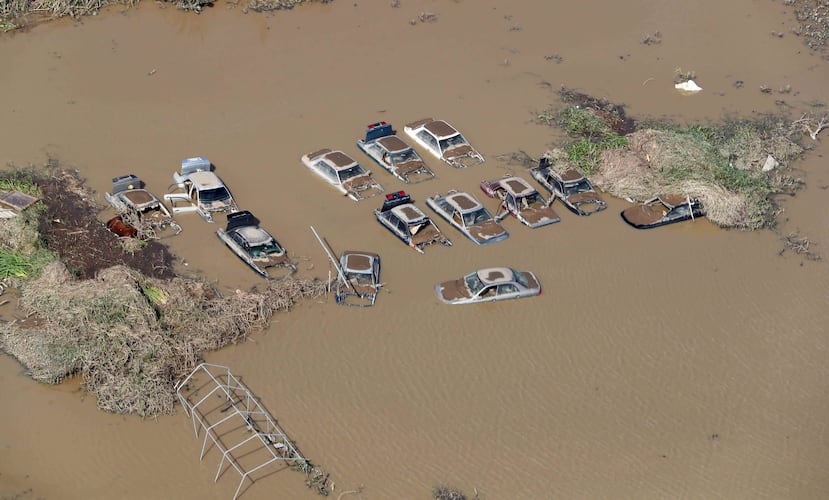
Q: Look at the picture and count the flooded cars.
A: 13